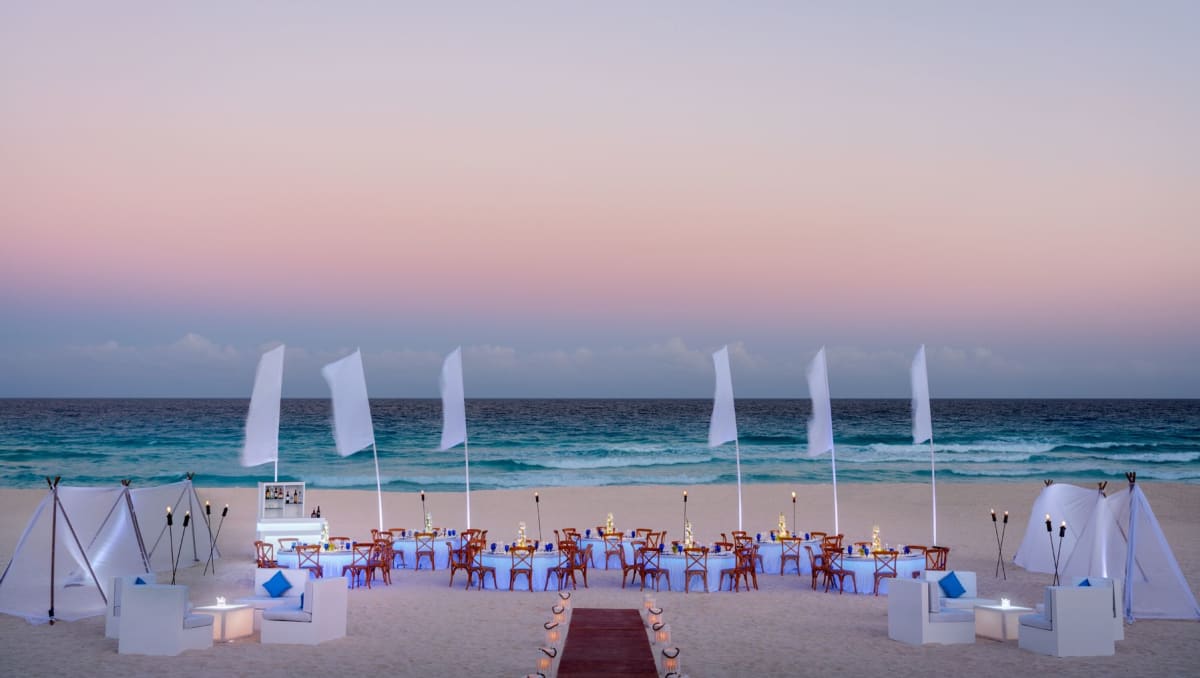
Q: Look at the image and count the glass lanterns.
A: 10